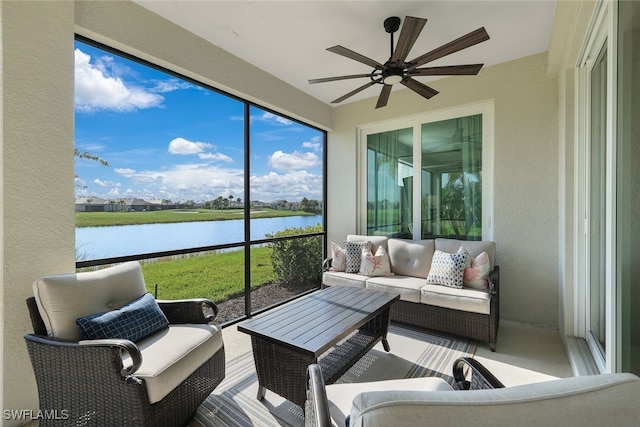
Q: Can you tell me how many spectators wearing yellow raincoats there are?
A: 0